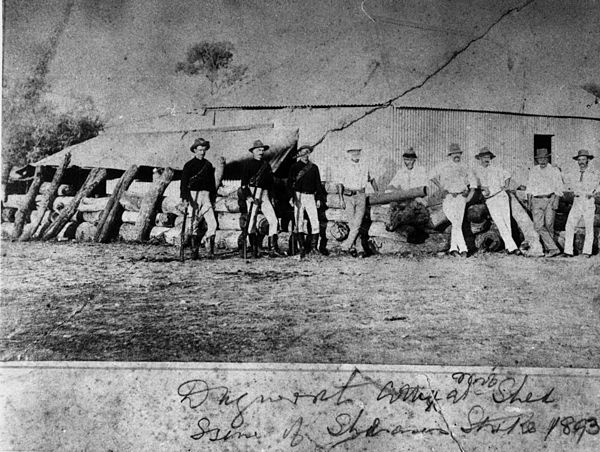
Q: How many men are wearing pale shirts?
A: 6